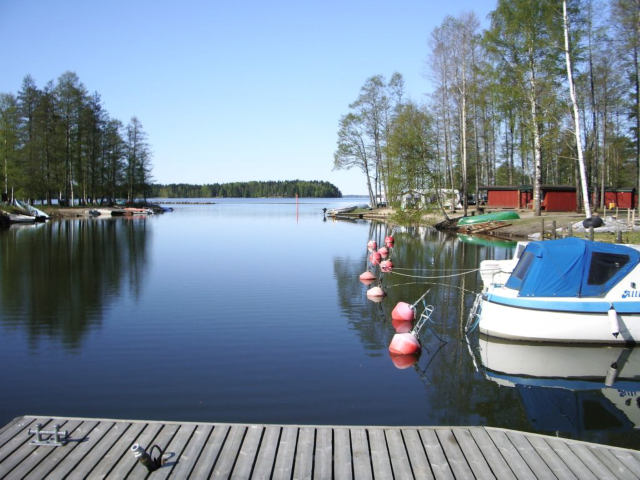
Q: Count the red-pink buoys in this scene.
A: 9